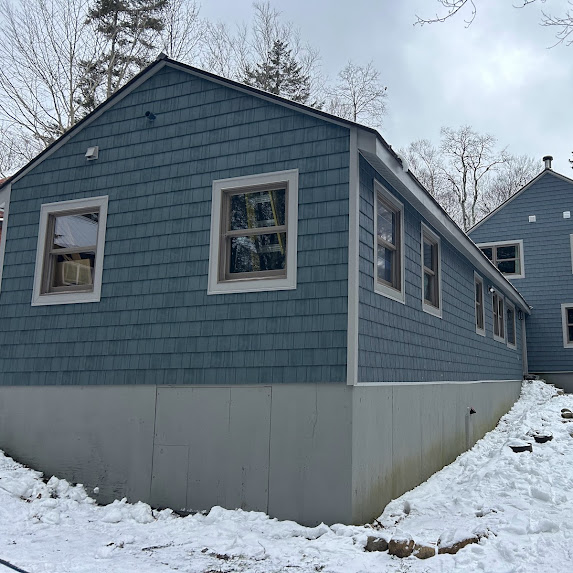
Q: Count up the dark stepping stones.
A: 2